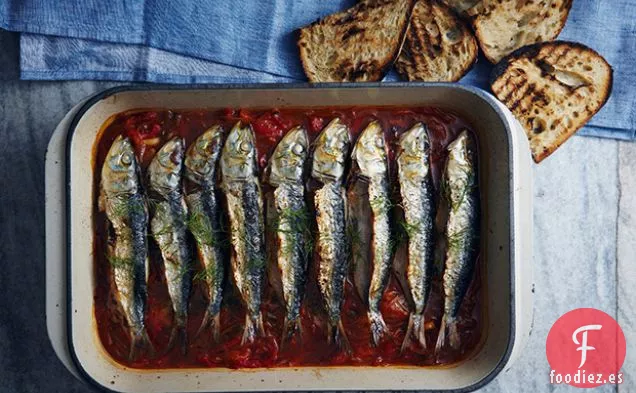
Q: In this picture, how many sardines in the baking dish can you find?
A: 9